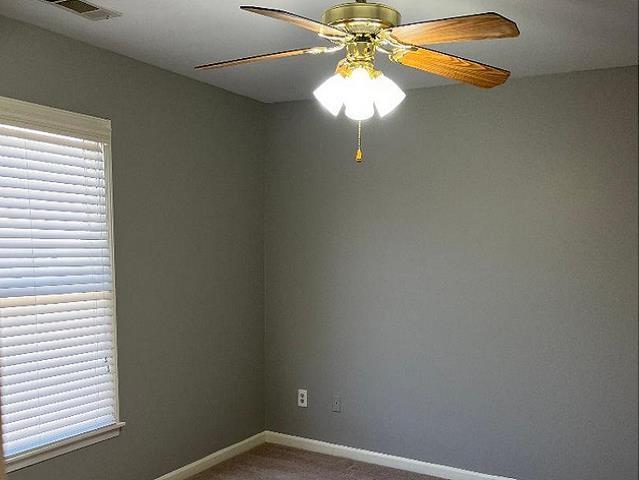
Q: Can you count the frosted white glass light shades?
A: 3